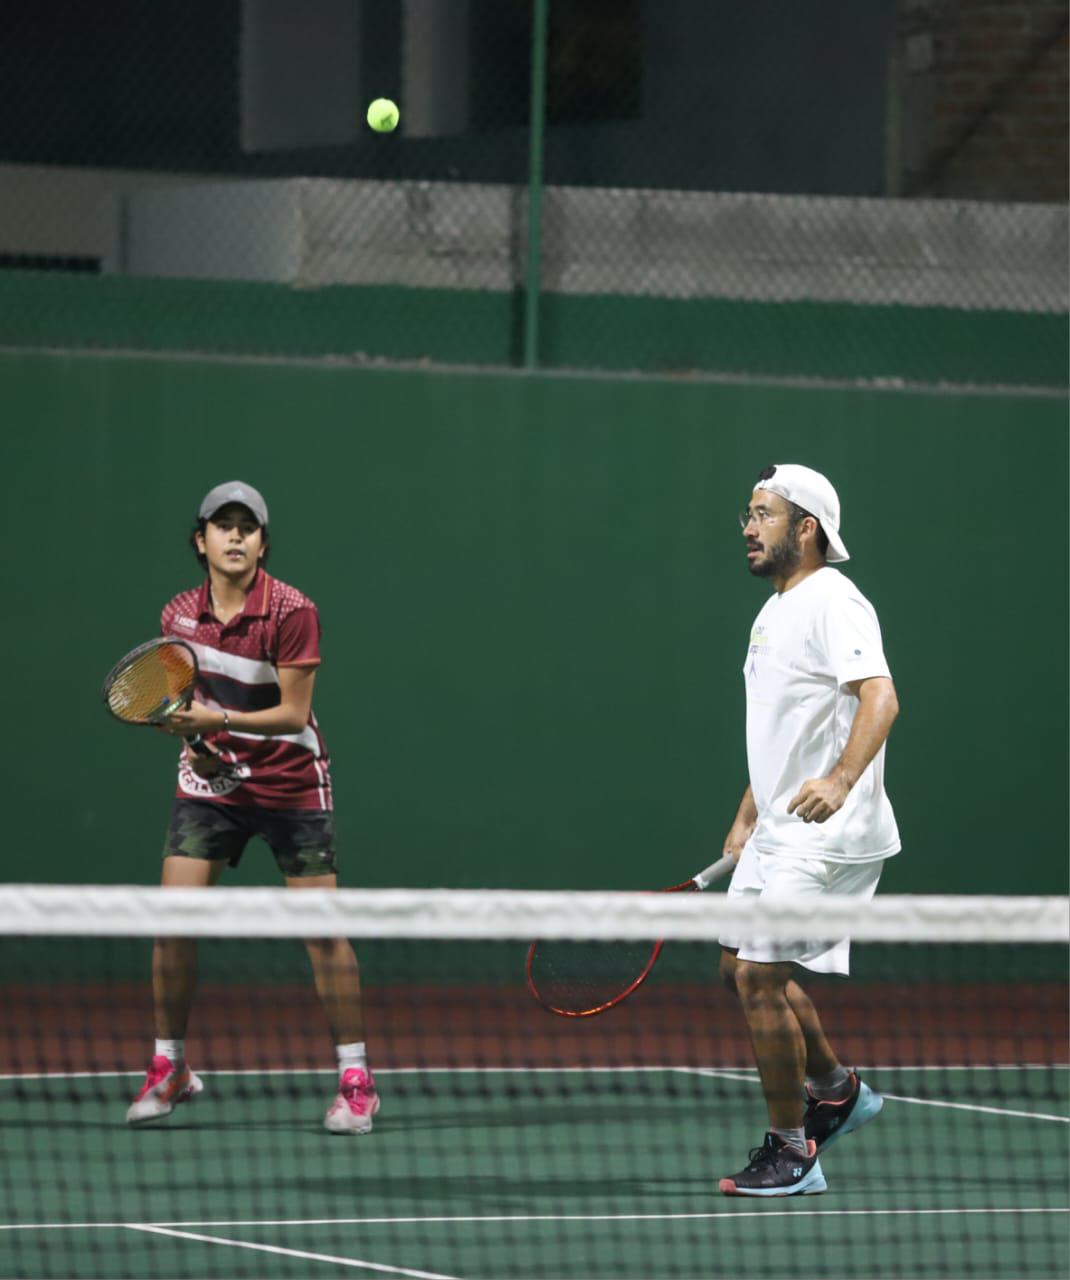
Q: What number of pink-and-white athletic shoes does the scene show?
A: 2